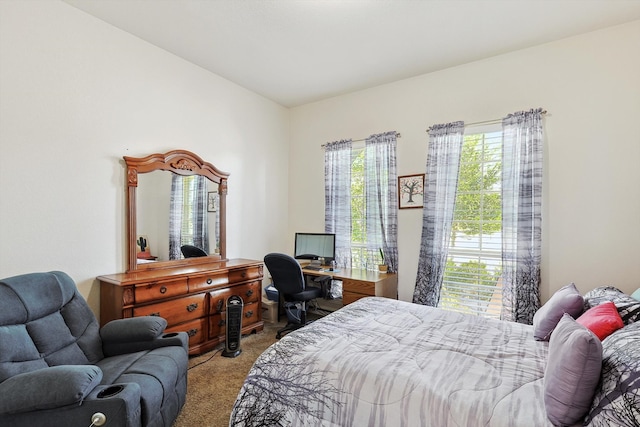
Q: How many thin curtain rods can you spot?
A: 2